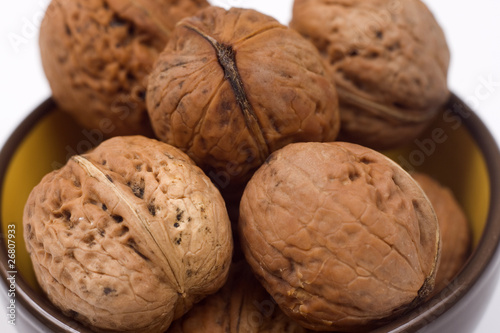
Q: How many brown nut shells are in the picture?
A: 7